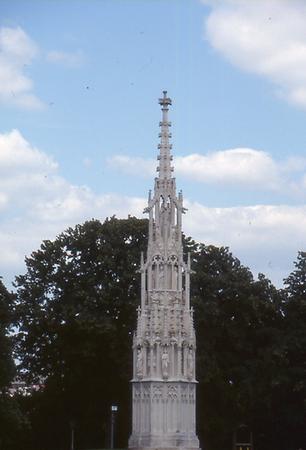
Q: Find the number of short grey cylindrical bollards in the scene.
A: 0